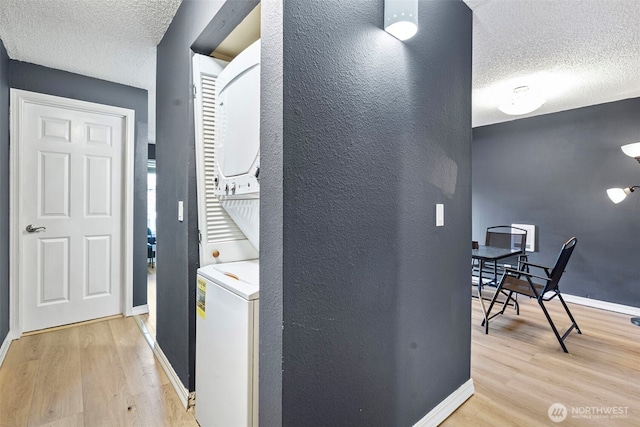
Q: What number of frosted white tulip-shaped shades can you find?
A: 2